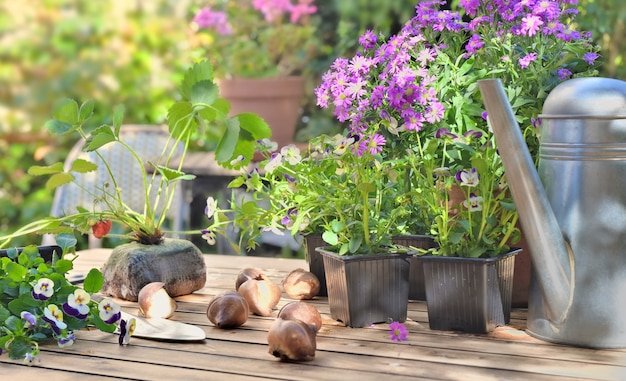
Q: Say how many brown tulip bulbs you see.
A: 7